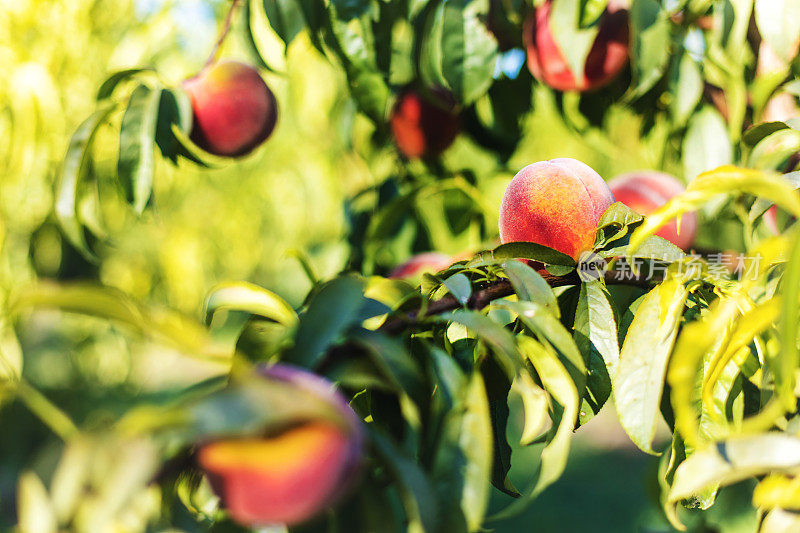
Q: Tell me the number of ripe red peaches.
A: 7